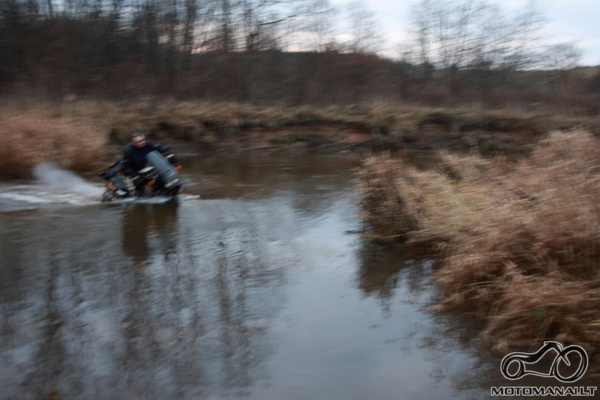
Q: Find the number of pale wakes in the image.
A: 1